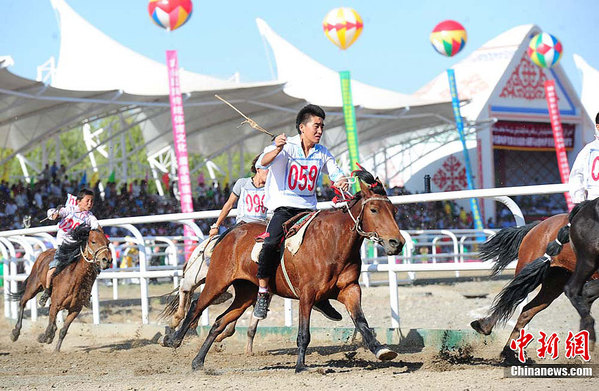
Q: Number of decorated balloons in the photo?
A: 4